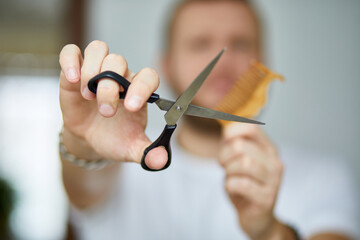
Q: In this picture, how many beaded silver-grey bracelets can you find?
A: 1